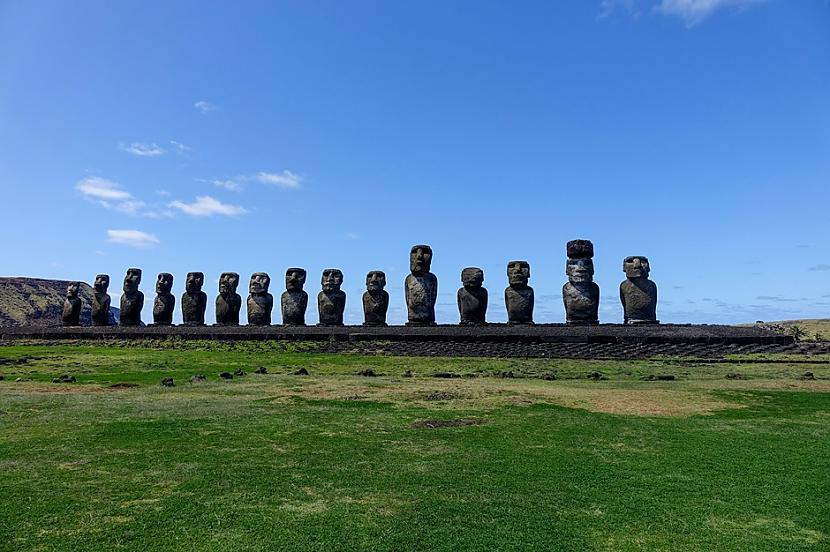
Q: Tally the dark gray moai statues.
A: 15